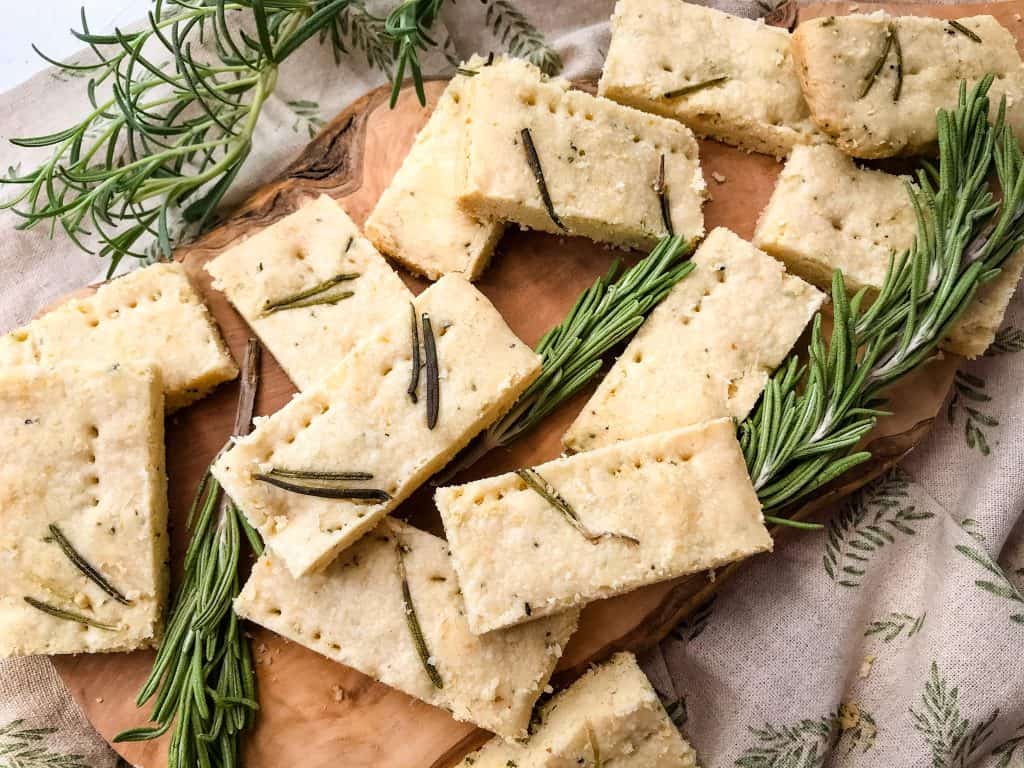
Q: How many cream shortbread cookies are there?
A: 13